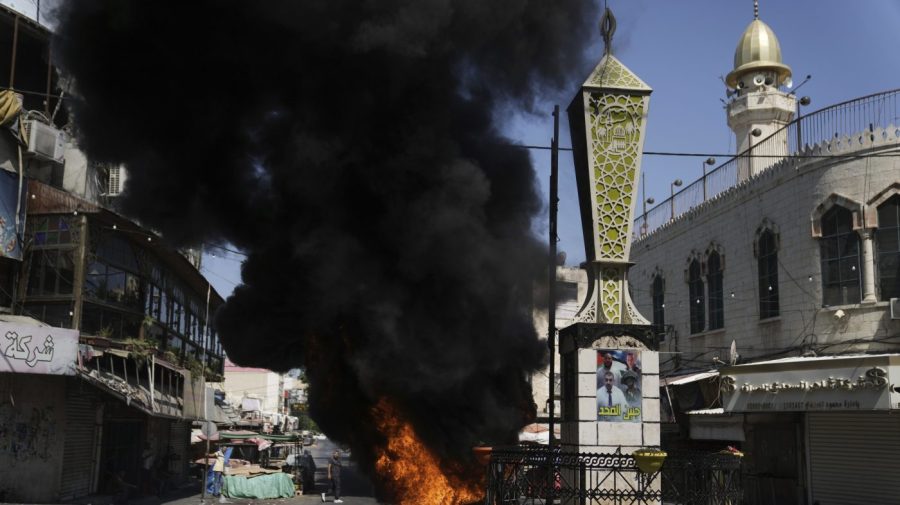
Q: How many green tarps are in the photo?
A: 1